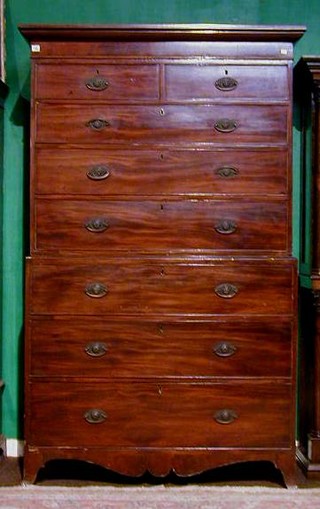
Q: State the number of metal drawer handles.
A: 14